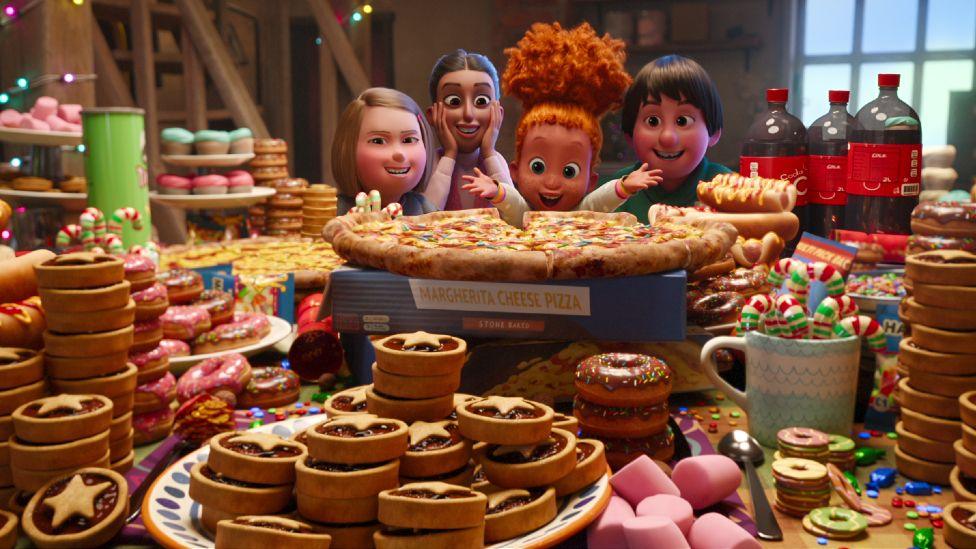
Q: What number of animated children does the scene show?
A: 4